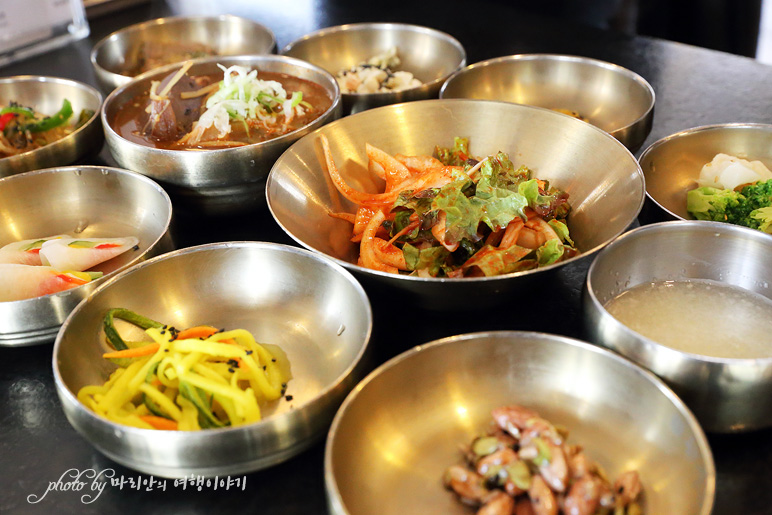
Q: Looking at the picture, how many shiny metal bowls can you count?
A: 11